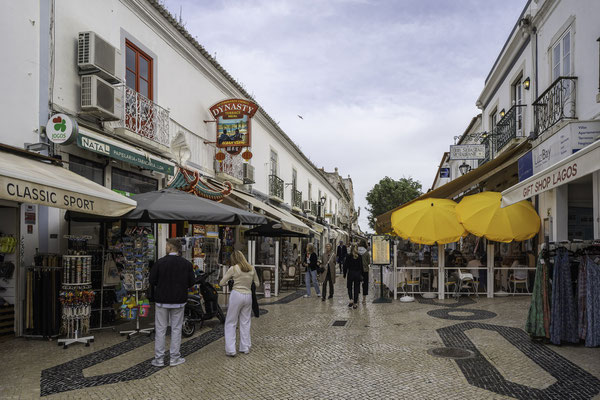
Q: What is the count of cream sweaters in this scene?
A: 1